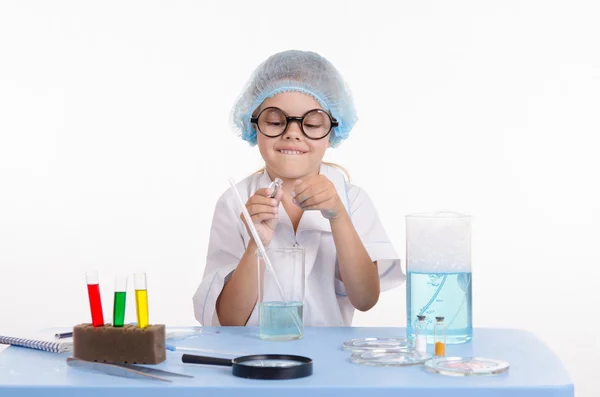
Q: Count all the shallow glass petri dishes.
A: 3